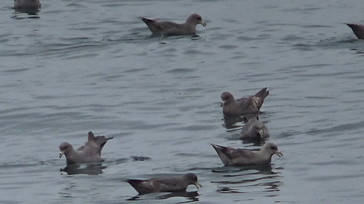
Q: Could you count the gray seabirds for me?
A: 8